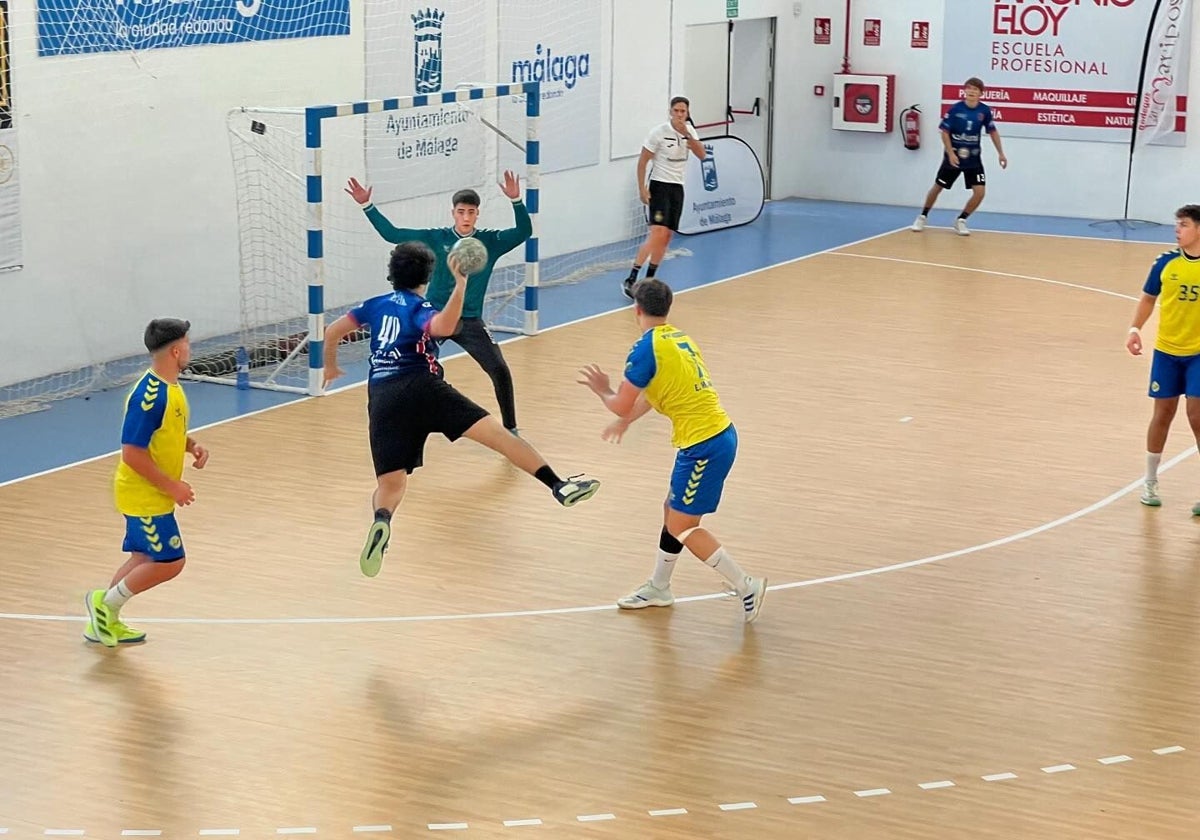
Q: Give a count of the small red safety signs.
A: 3